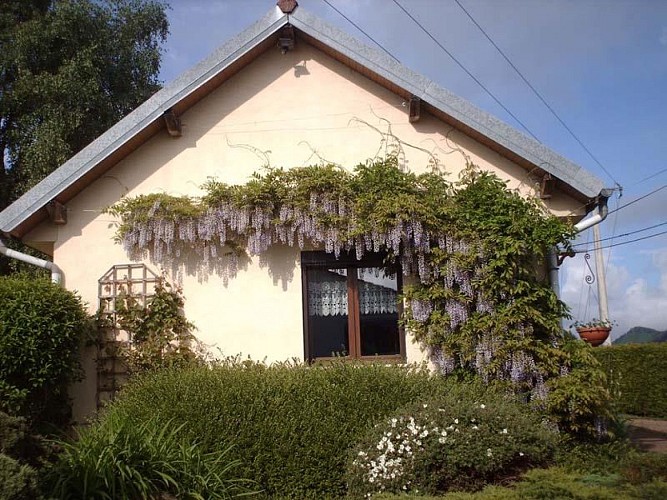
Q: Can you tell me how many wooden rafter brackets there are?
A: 5